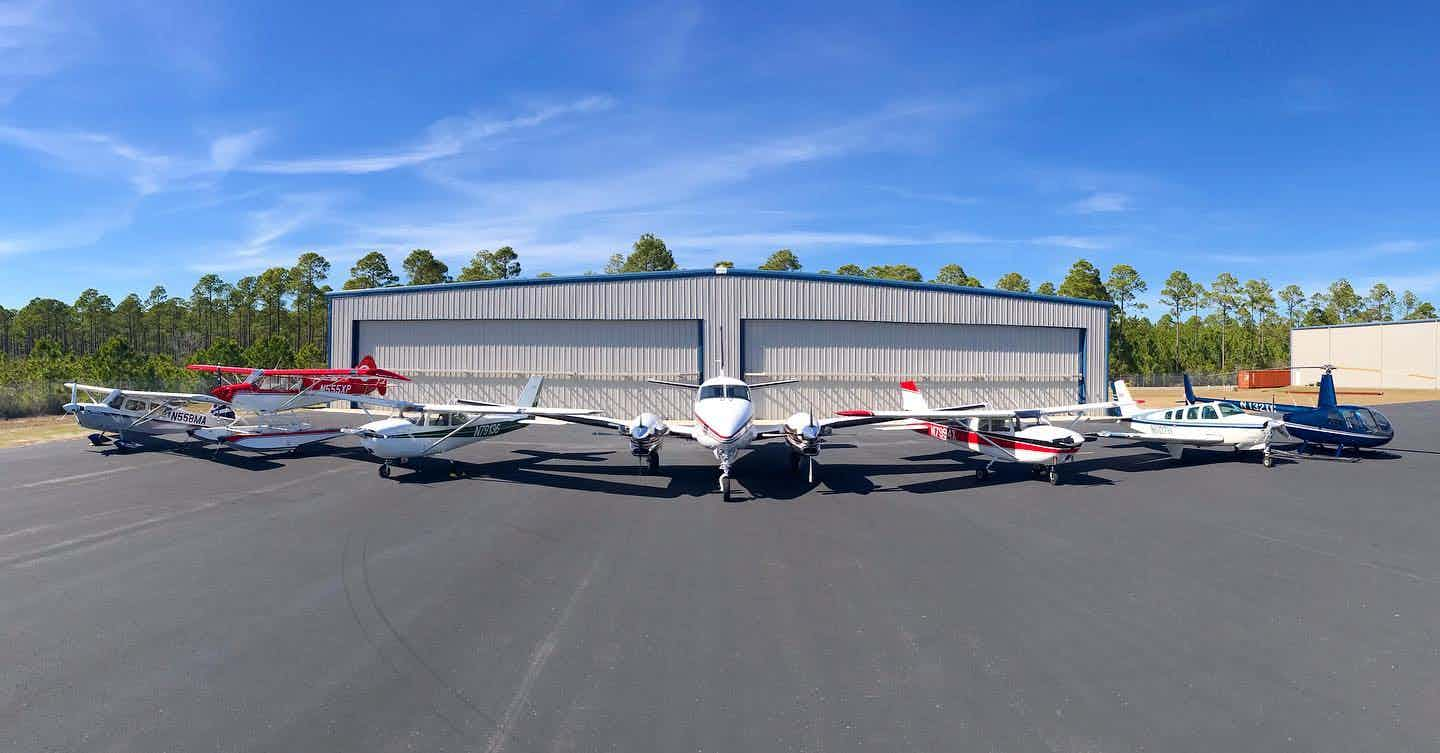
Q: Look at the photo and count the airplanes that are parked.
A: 6